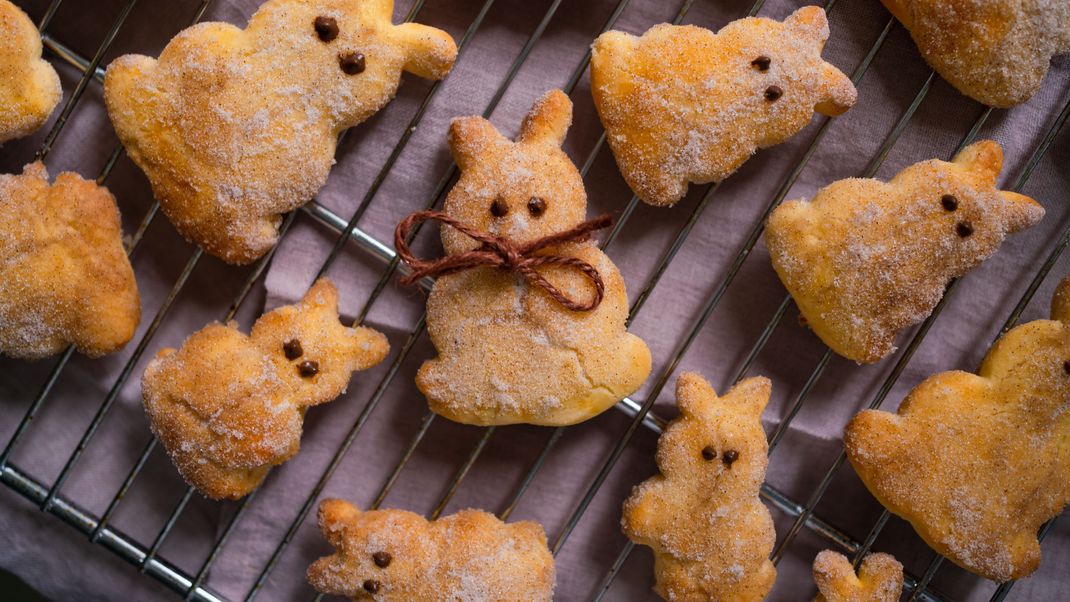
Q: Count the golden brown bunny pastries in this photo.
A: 12